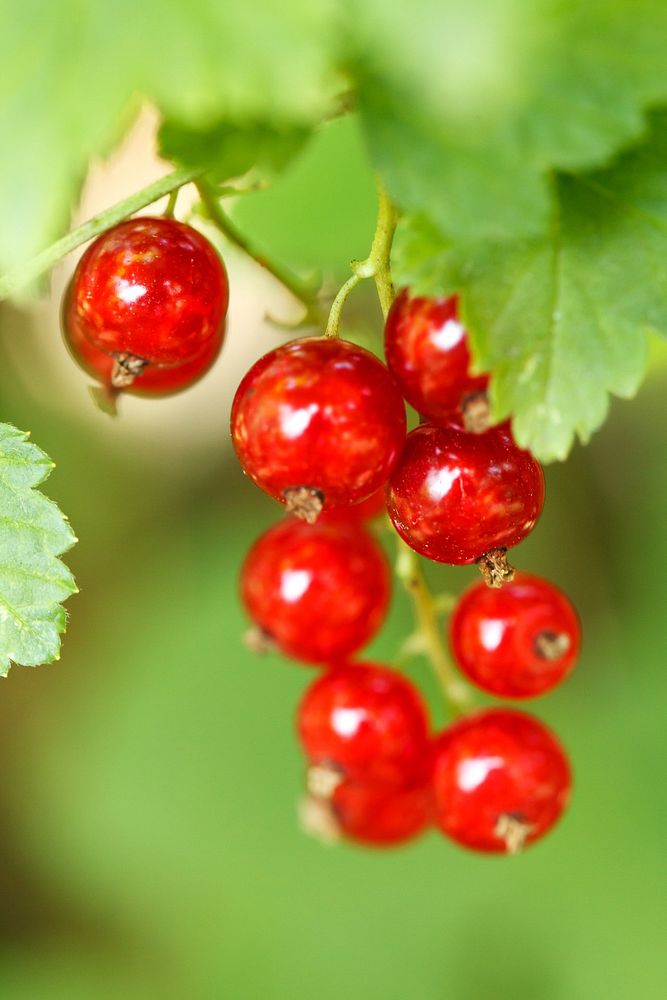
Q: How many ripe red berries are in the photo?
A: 11